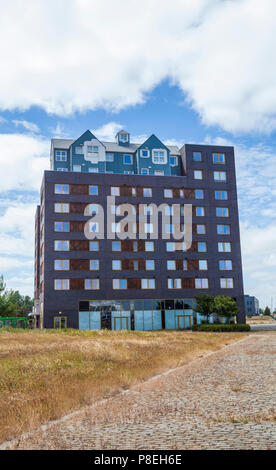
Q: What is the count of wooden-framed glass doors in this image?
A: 3